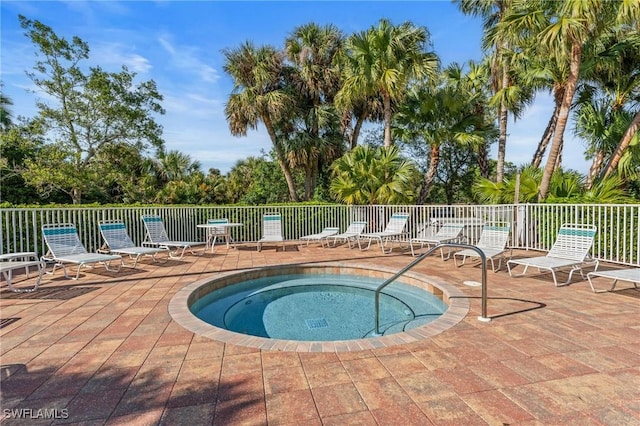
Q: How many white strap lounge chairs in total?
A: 12